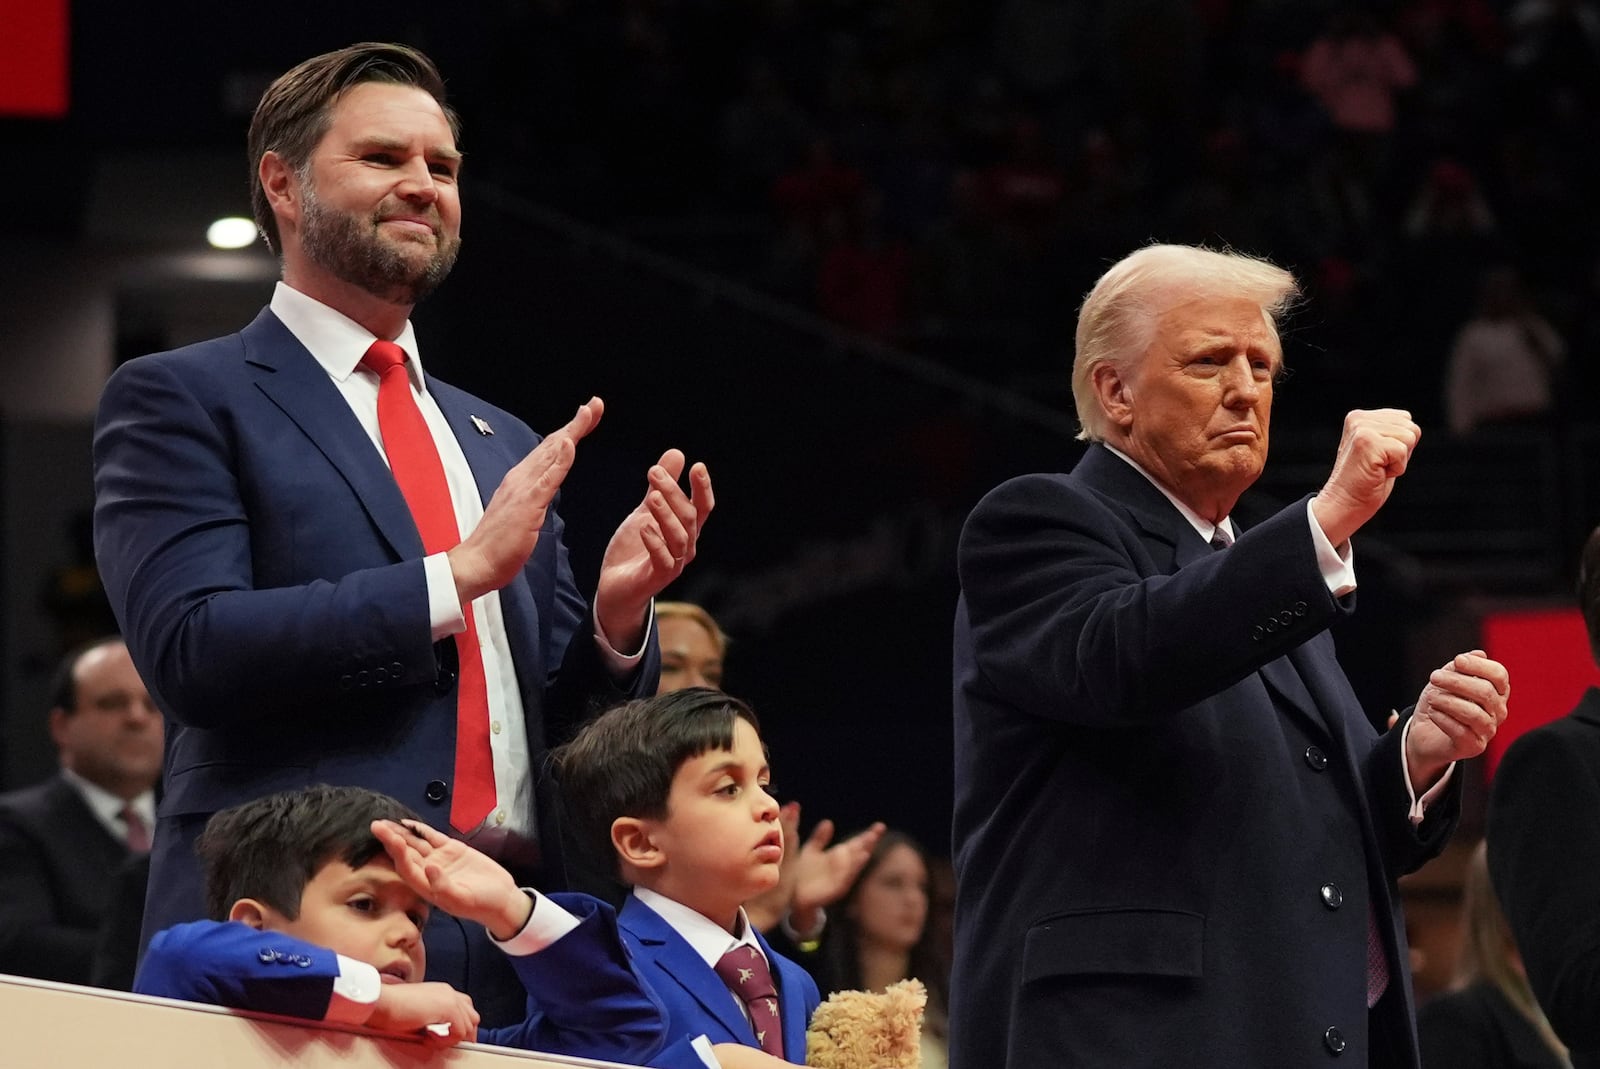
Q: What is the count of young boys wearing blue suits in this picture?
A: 2